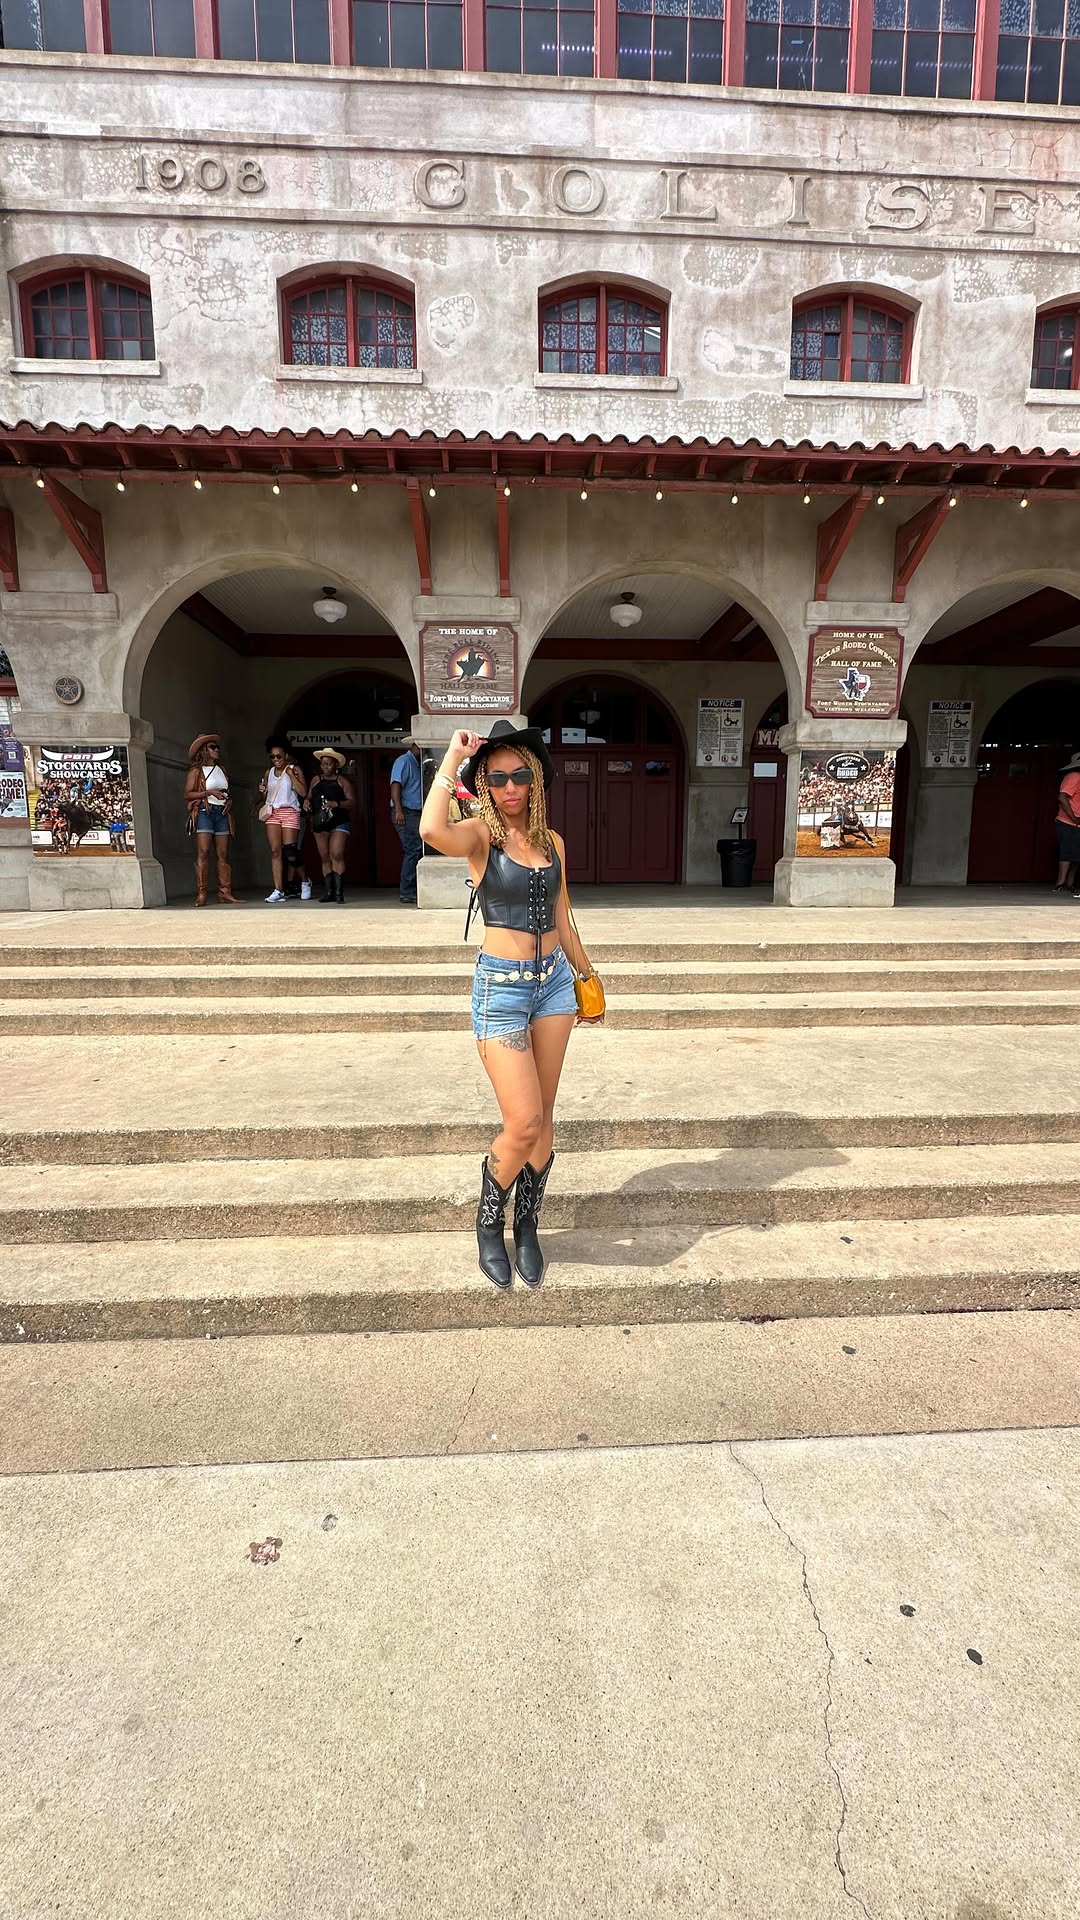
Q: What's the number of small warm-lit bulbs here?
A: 14